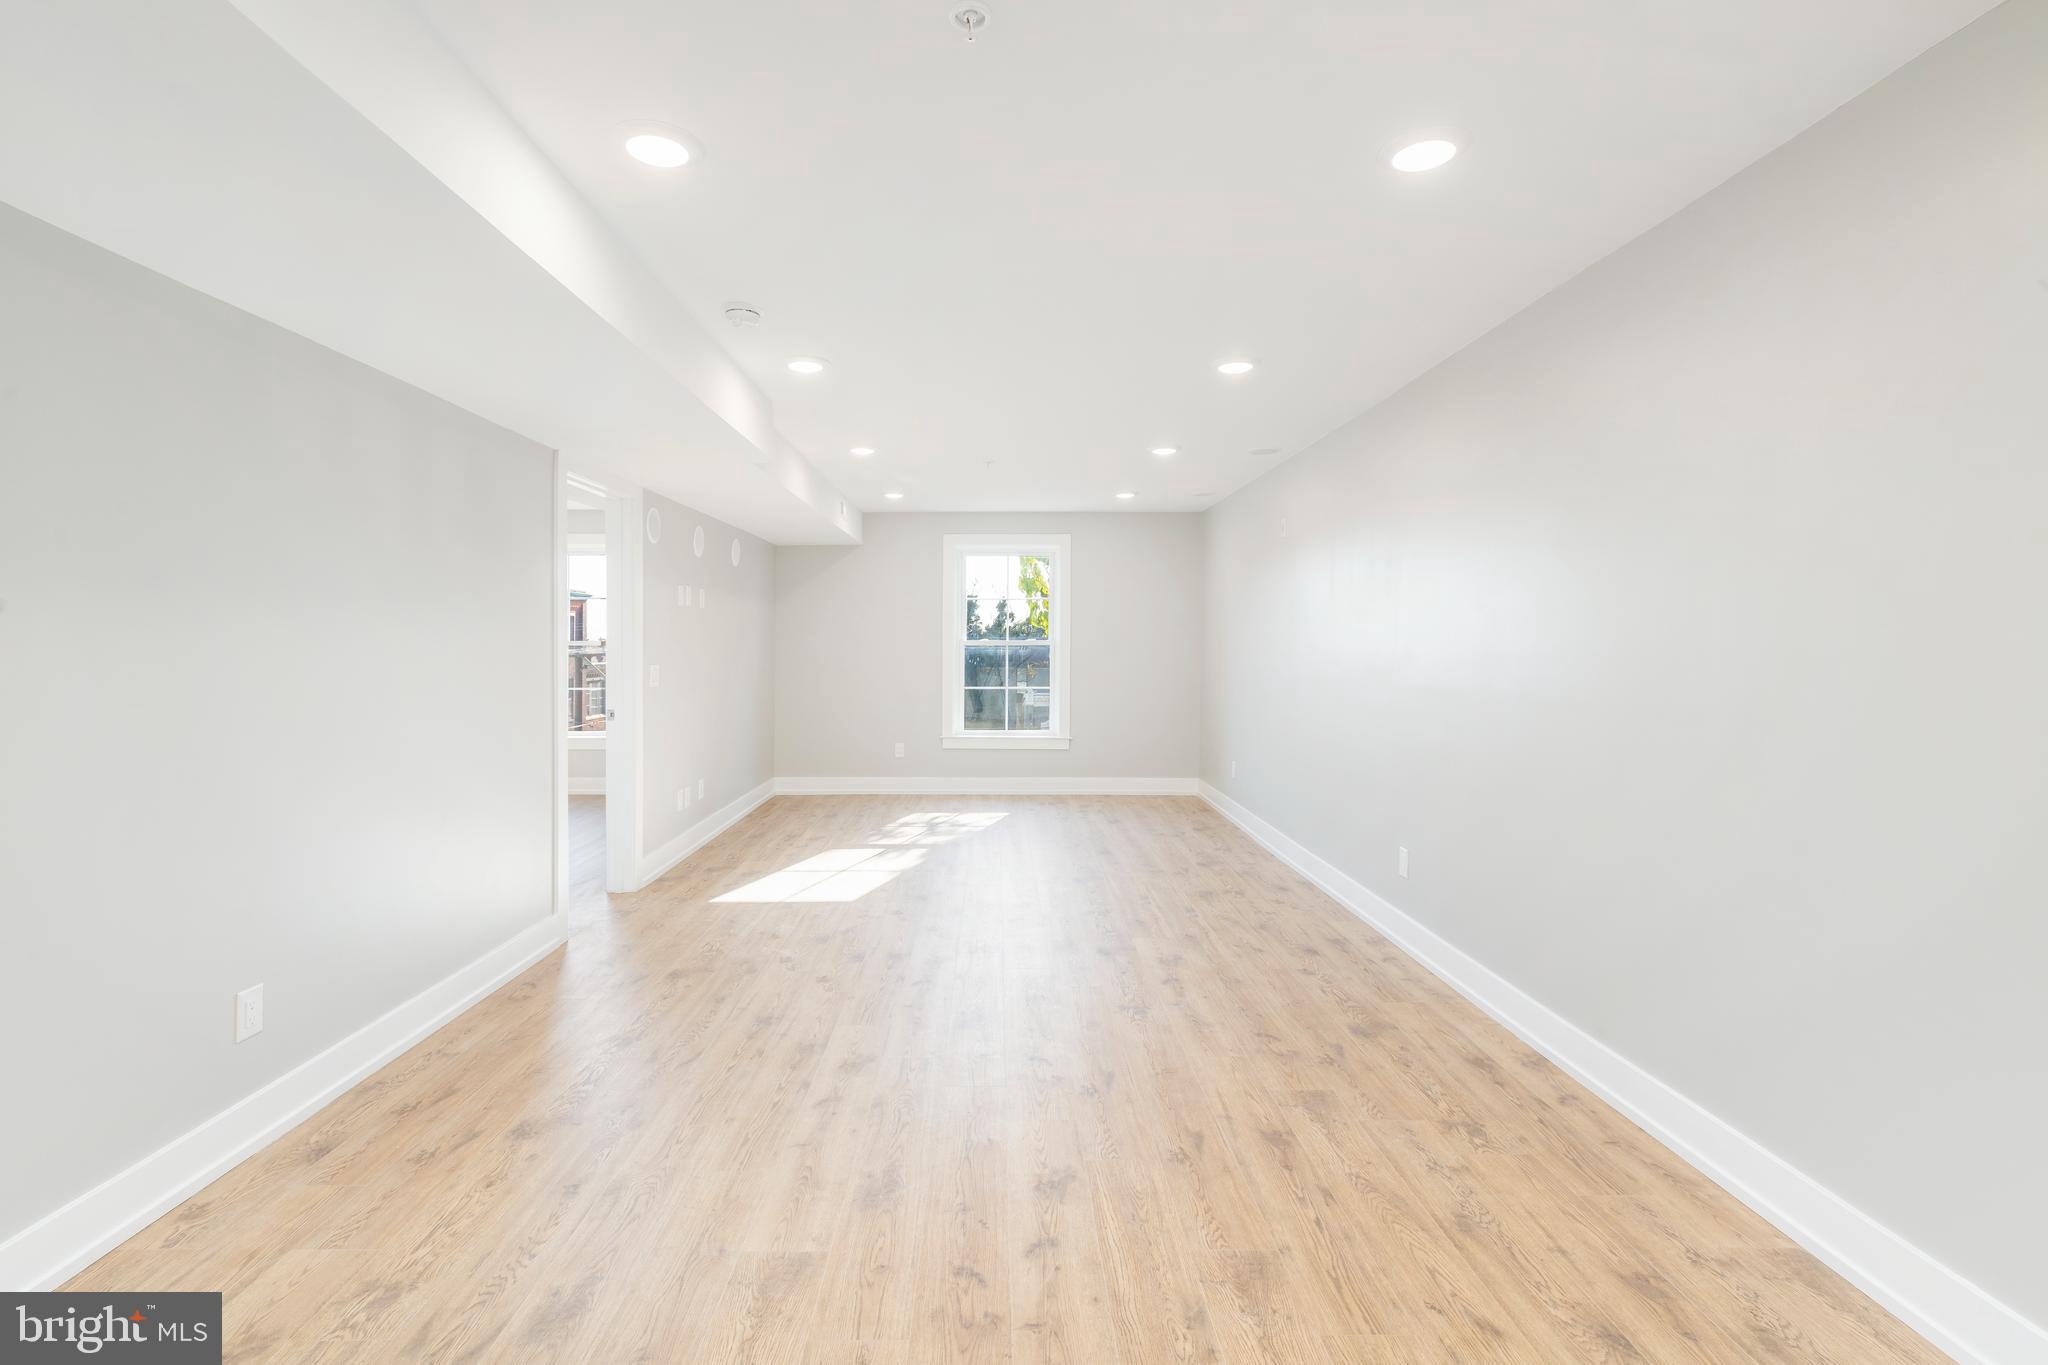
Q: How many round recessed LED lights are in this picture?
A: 8